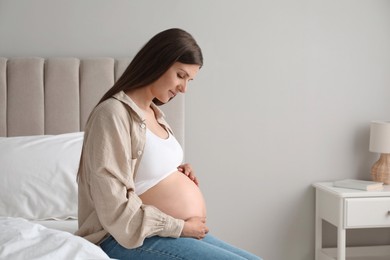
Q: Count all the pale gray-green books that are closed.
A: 1